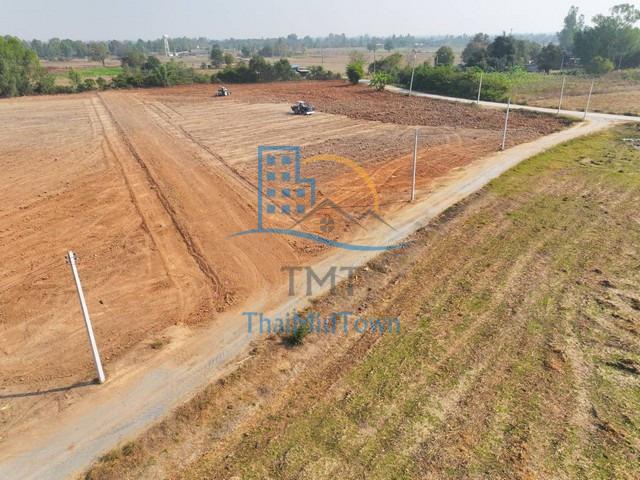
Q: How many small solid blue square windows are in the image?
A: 10